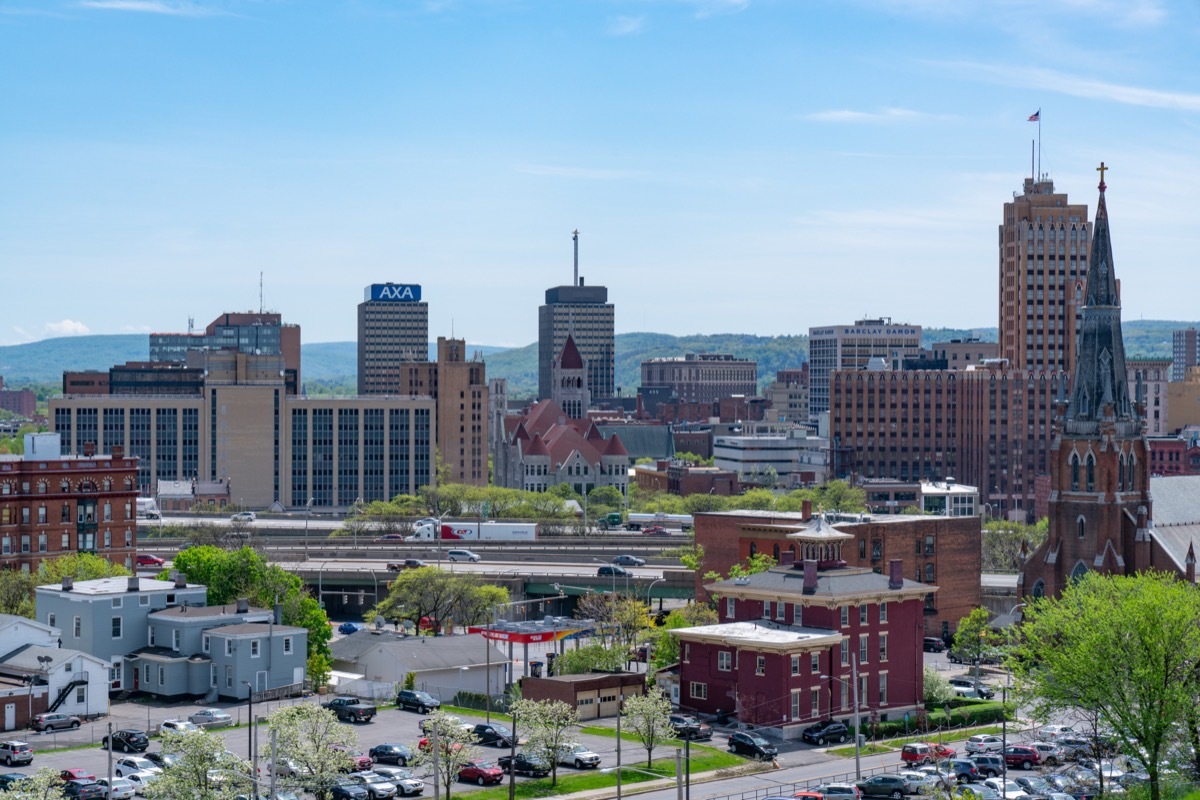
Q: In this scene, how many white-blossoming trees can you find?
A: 6